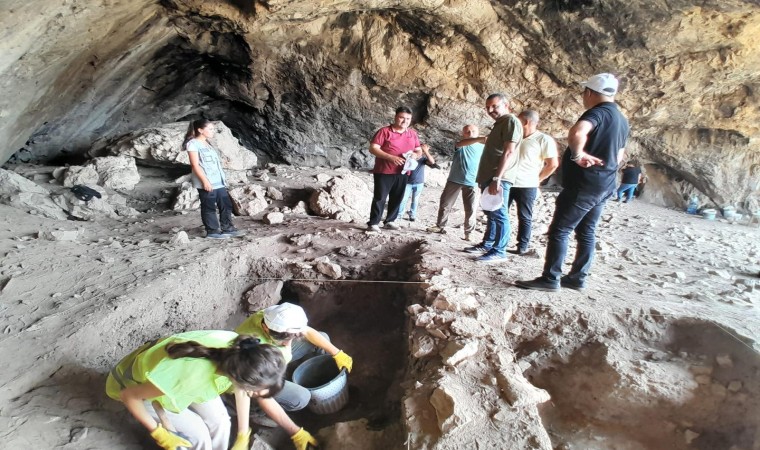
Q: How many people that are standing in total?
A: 8